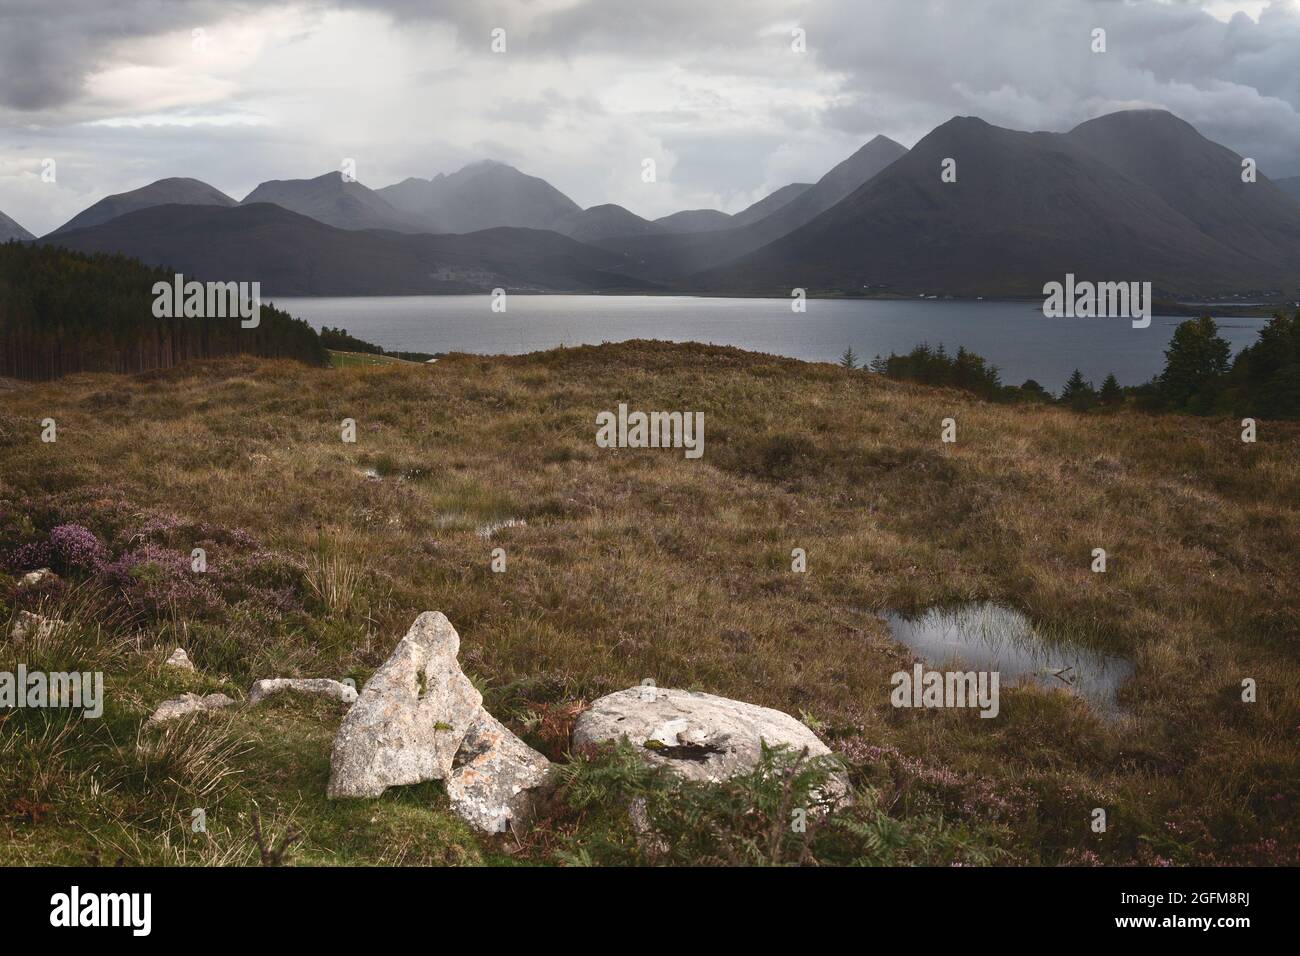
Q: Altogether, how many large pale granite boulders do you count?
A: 3